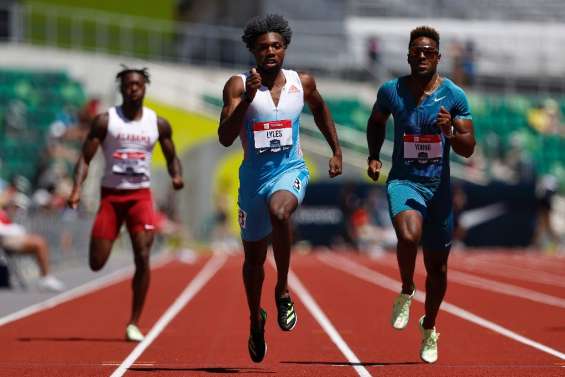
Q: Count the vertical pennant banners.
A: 0